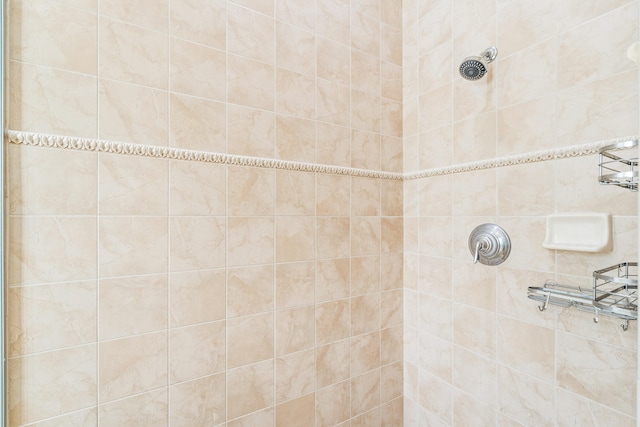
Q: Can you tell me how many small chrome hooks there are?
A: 3